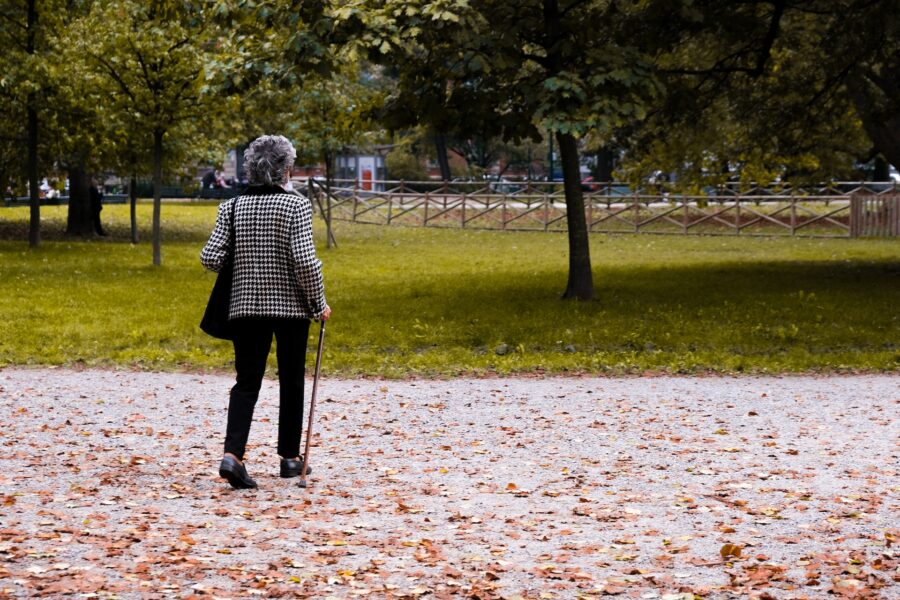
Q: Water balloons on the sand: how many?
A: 0